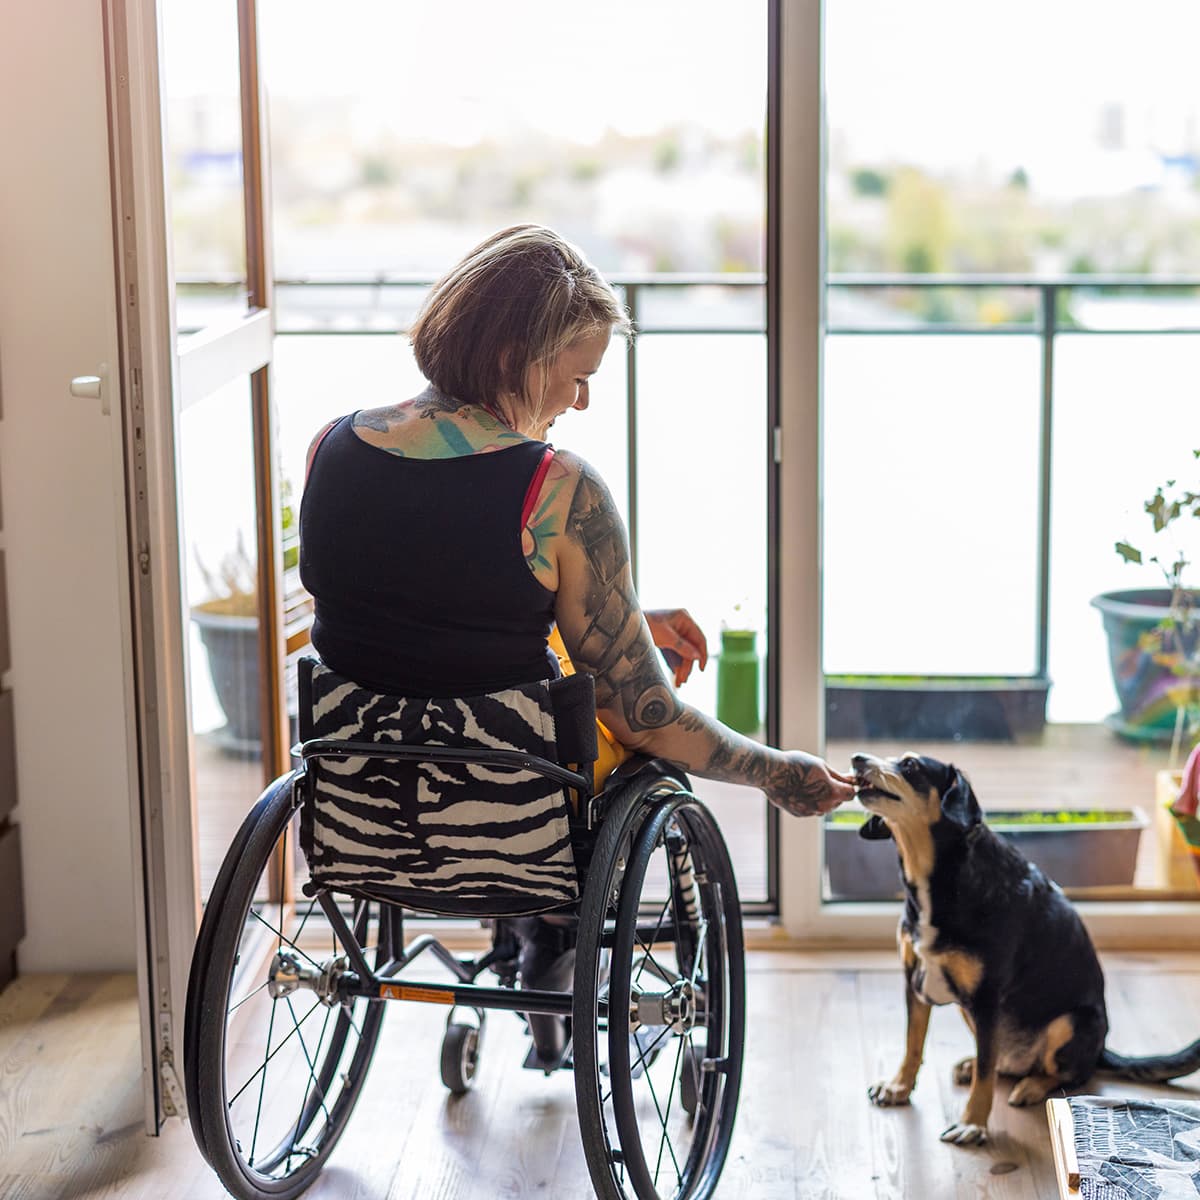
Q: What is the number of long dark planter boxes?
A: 2